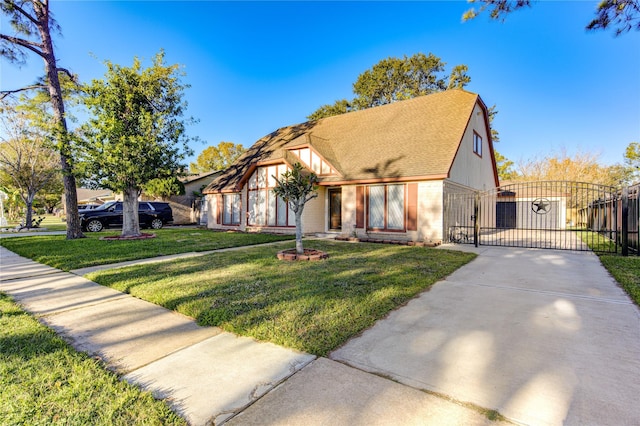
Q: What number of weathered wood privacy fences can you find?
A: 1